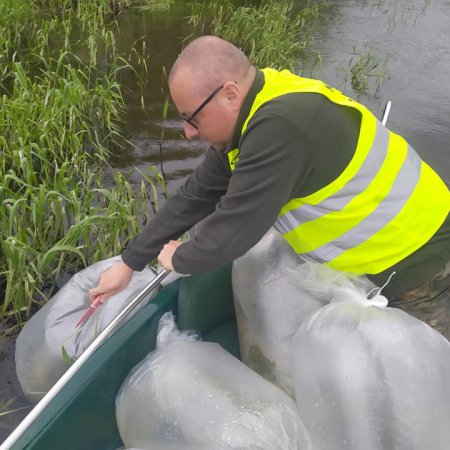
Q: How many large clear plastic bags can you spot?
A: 4